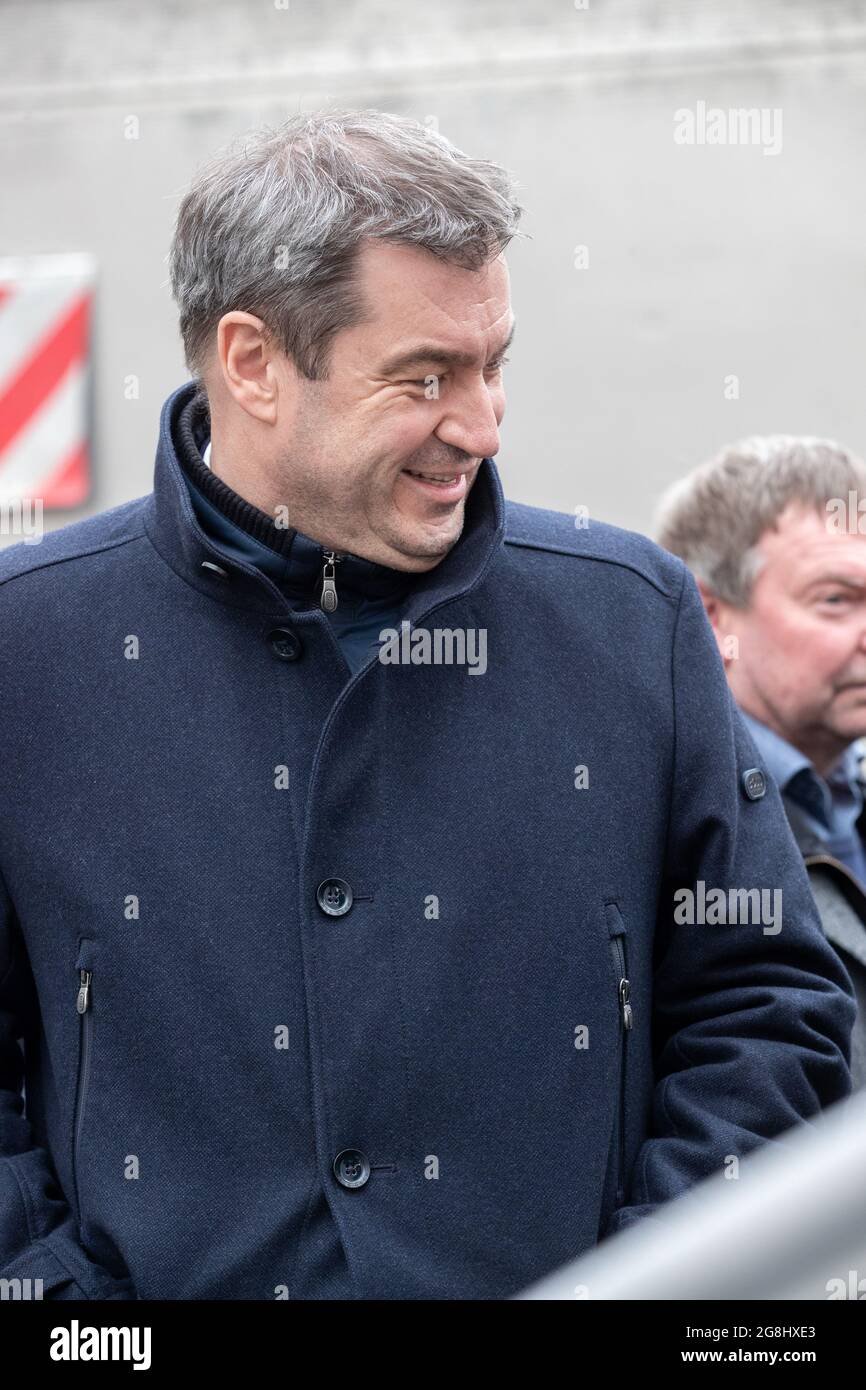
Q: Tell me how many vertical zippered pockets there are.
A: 2